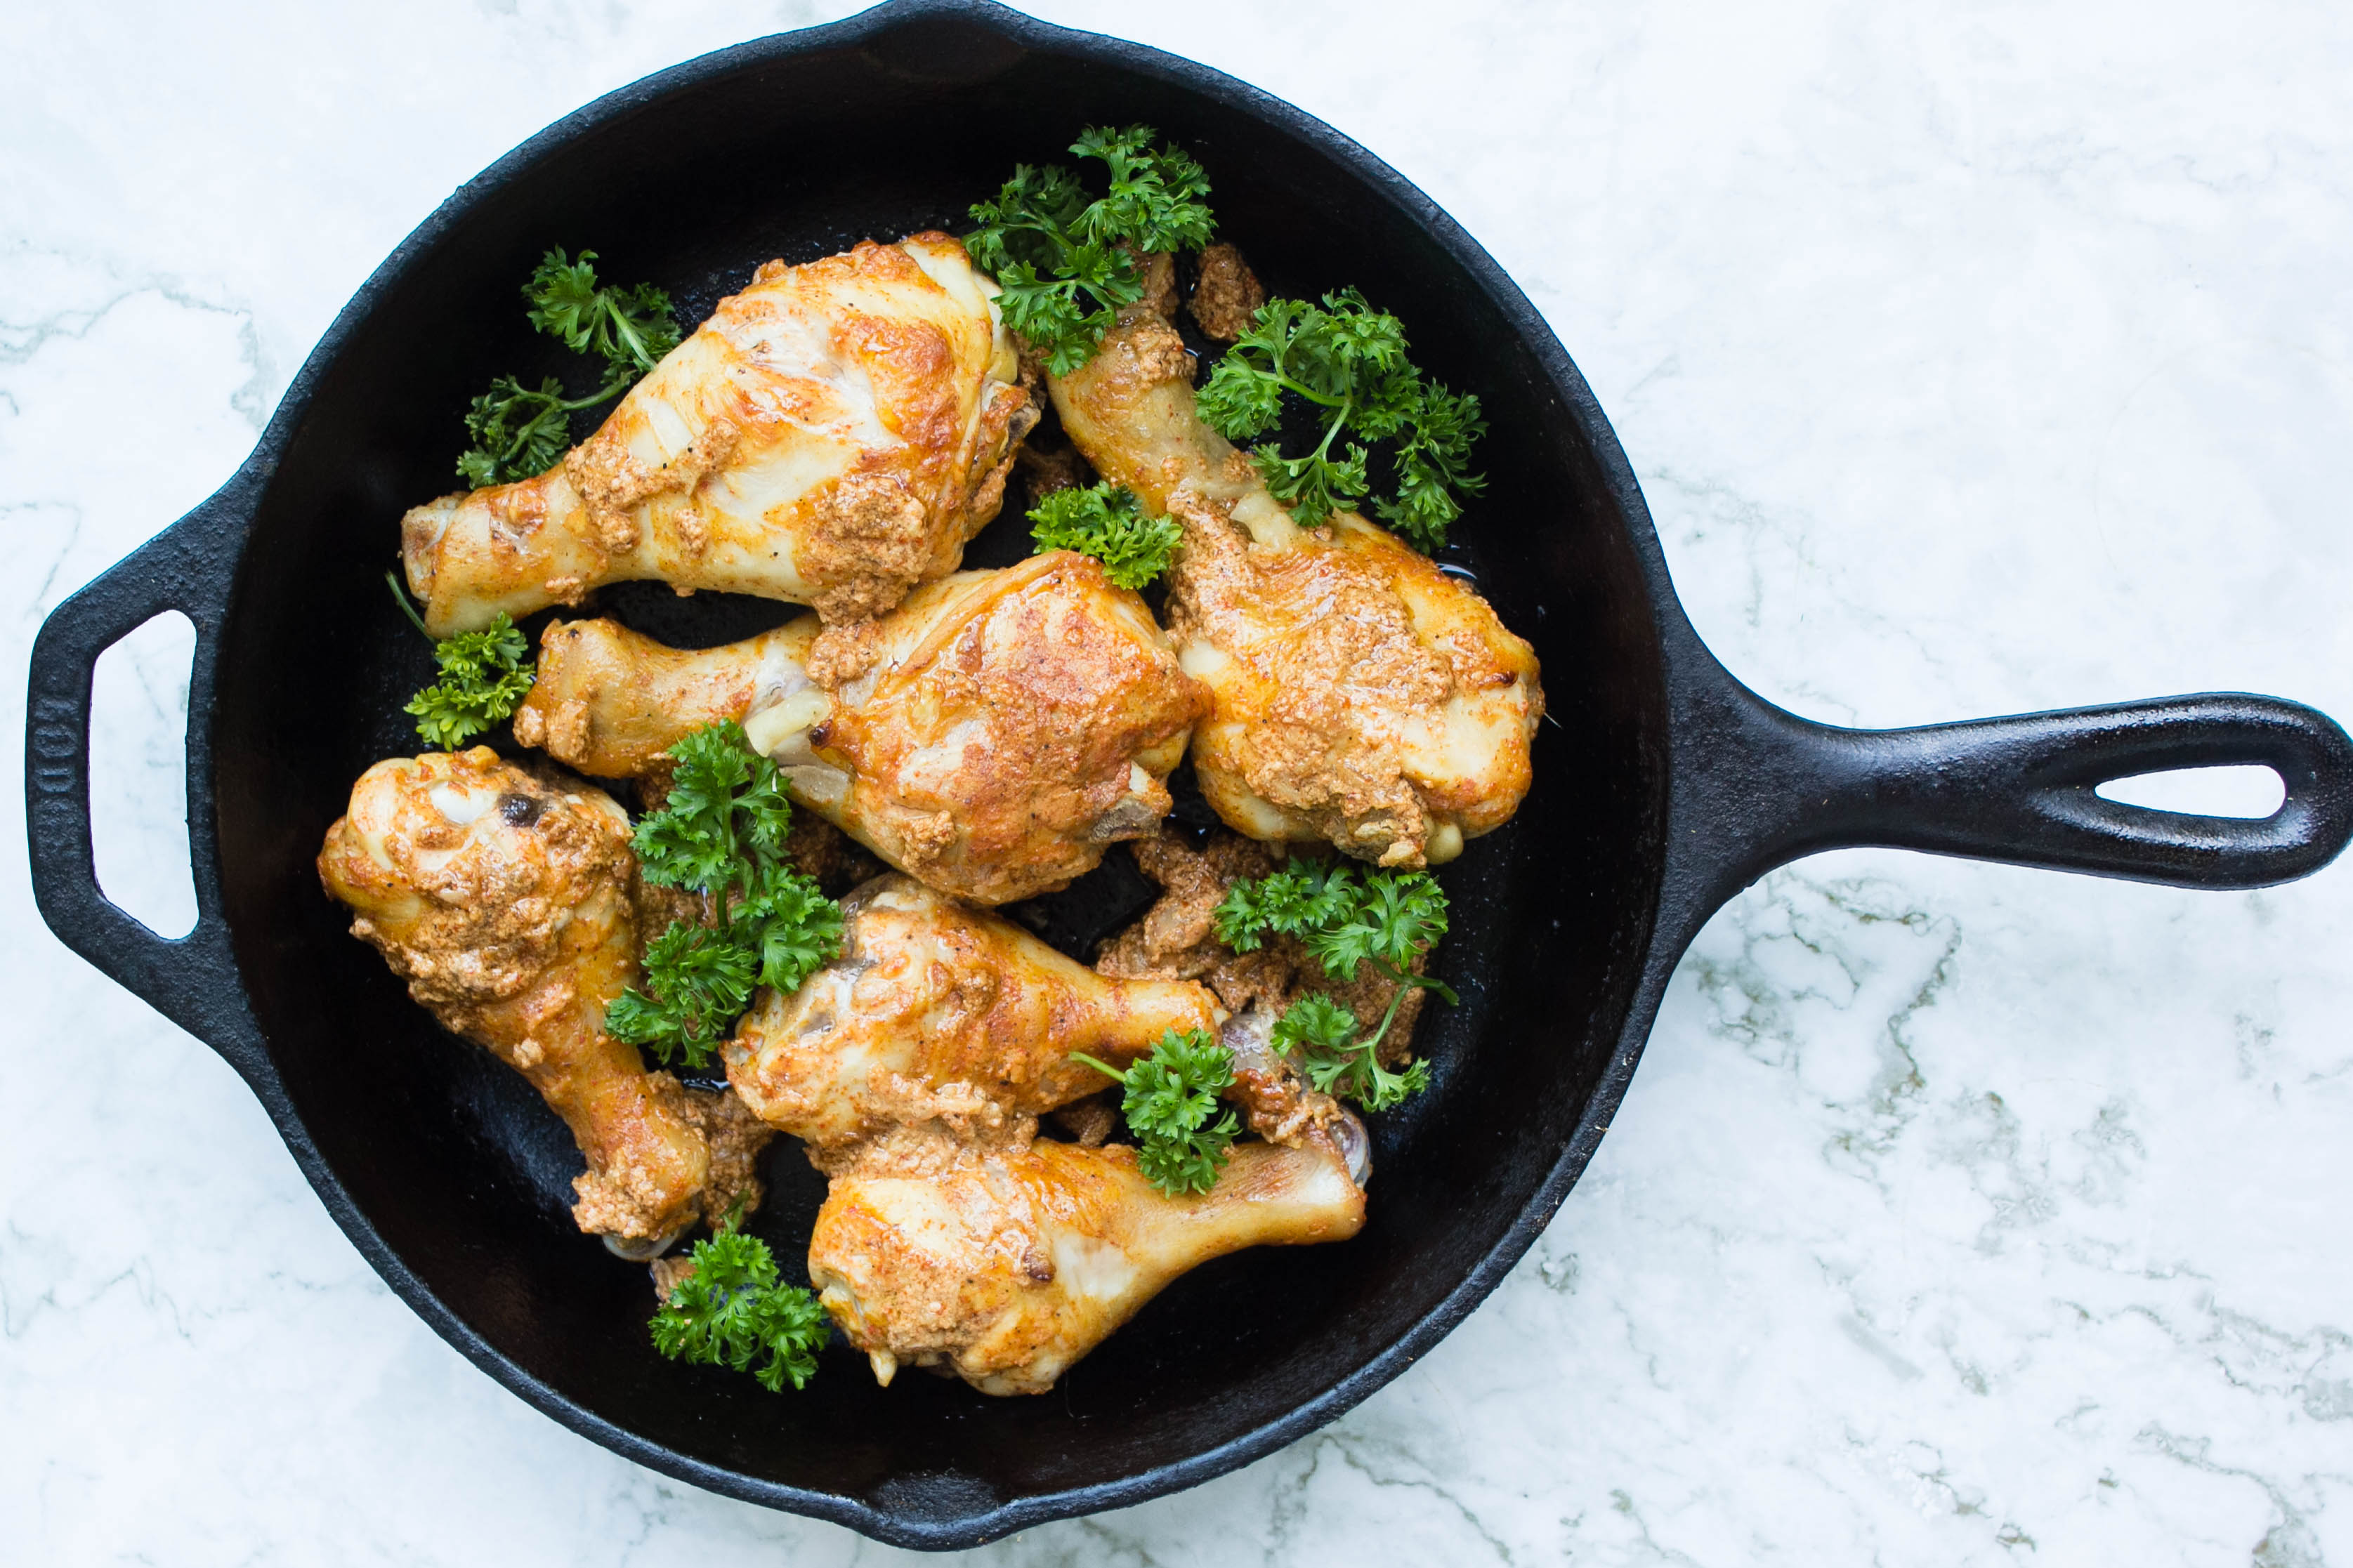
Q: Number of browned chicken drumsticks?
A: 6